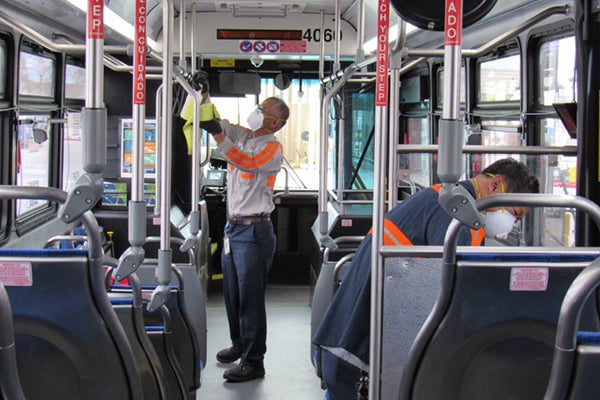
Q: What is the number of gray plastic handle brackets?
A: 6